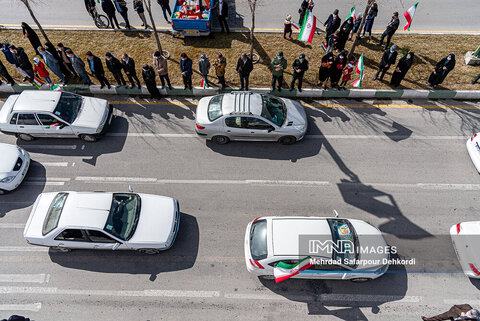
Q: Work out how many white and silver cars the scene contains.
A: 7